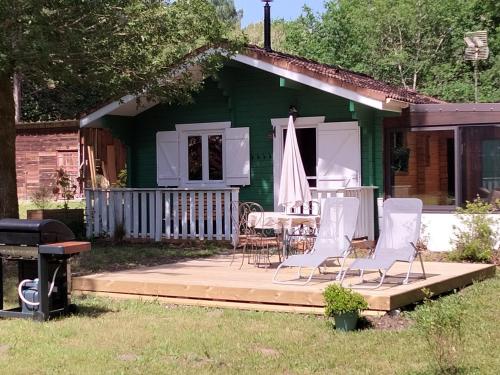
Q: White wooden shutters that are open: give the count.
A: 3